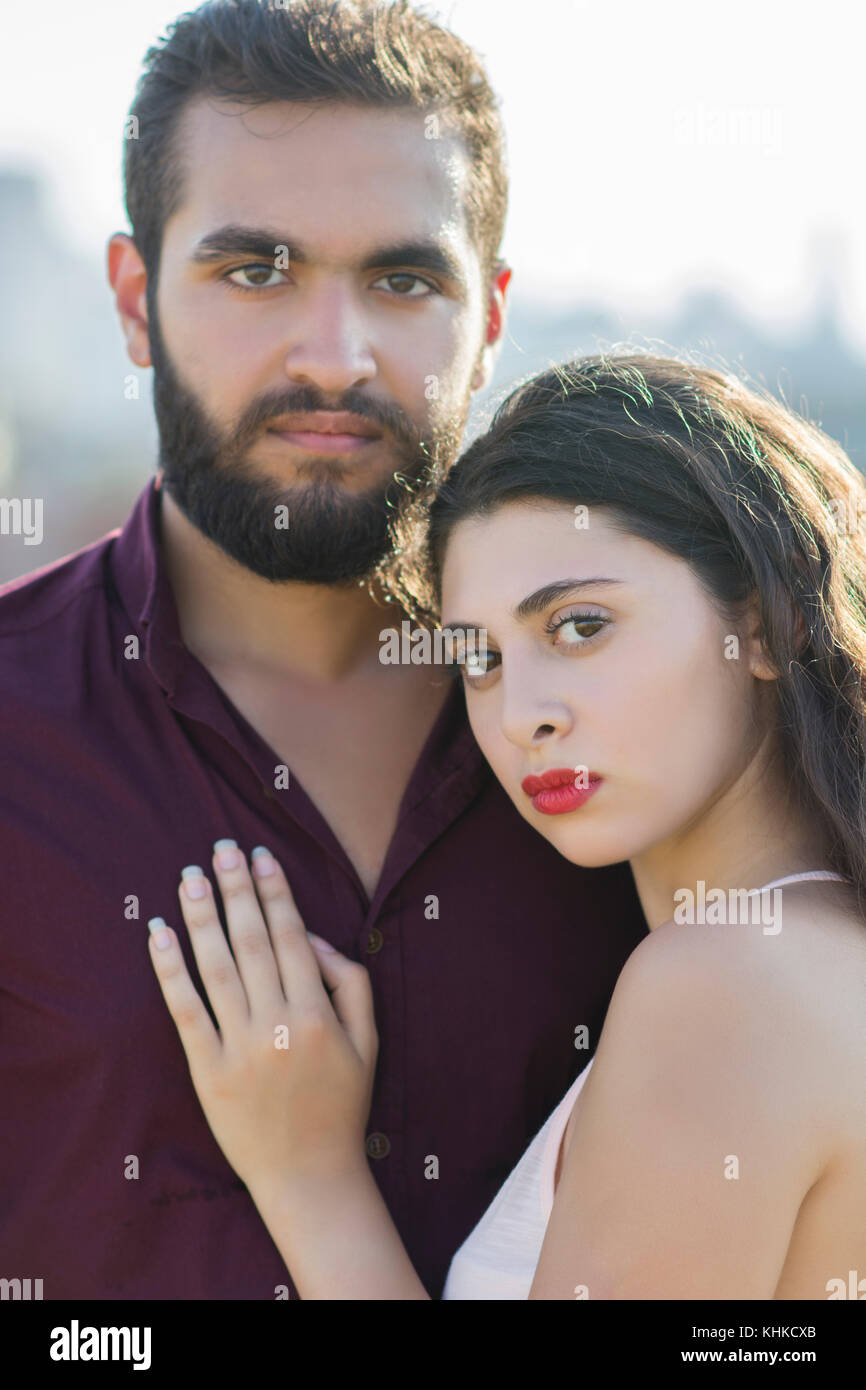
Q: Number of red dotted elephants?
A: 0